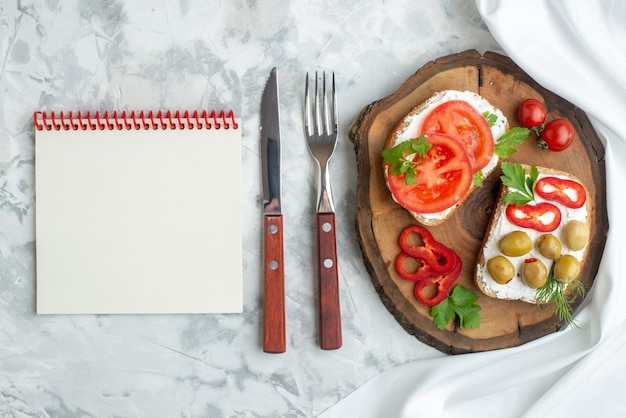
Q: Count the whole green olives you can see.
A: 6